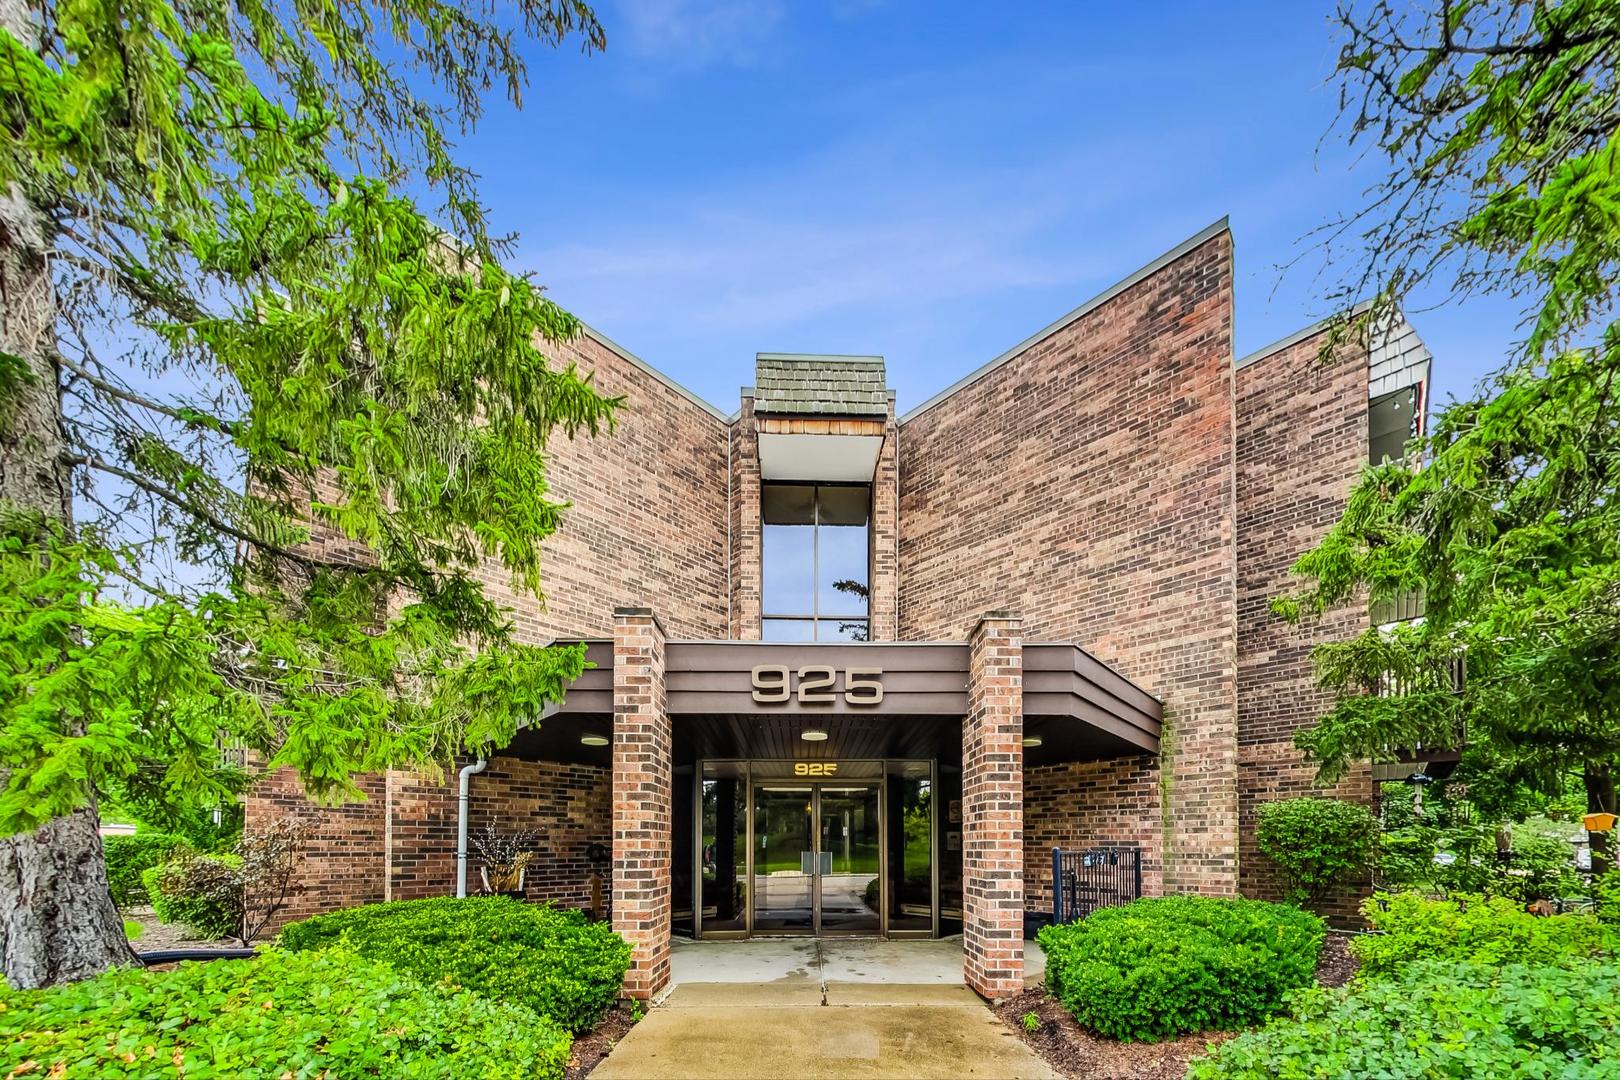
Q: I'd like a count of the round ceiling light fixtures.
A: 3